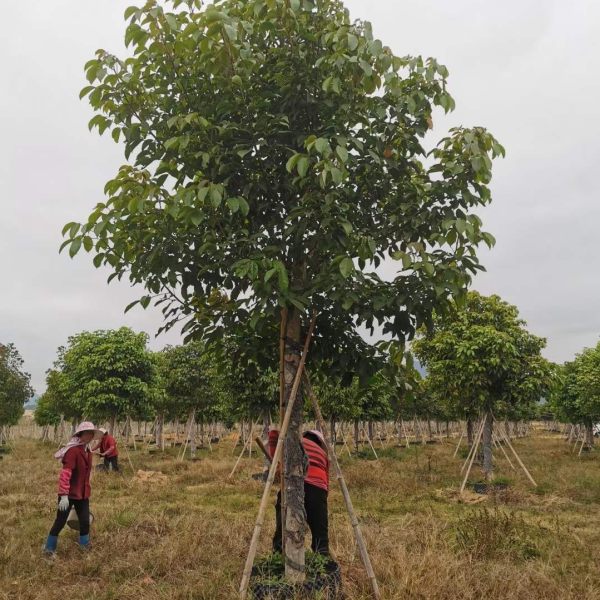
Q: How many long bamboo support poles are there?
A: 3